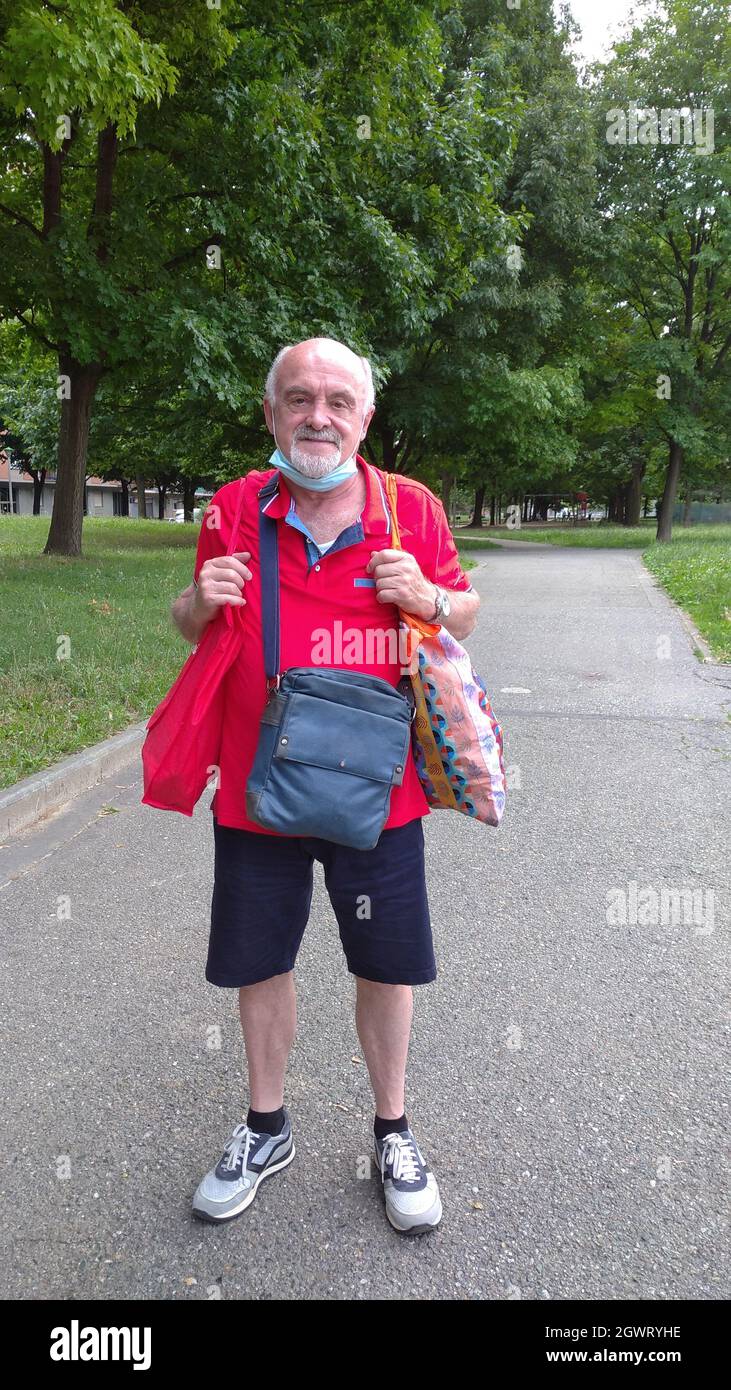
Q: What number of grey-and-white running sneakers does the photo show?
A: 2